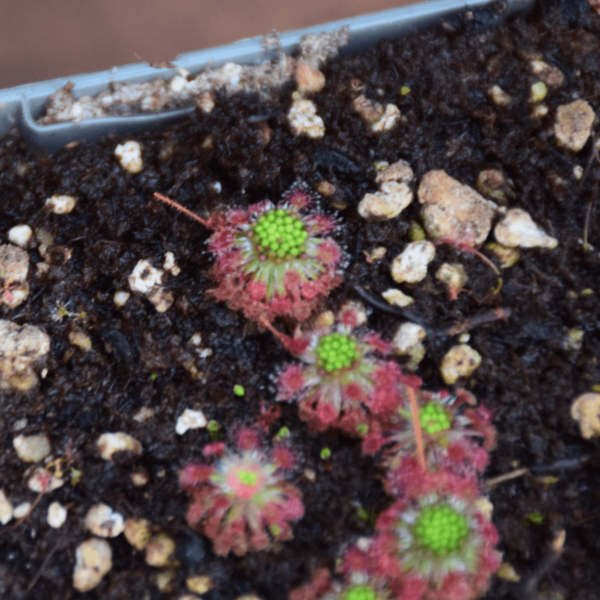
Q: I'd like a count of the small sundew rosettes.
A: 6